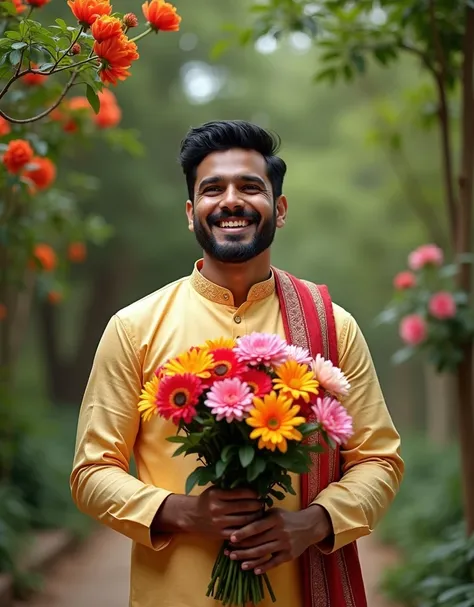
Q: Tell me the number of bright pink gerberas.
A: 3